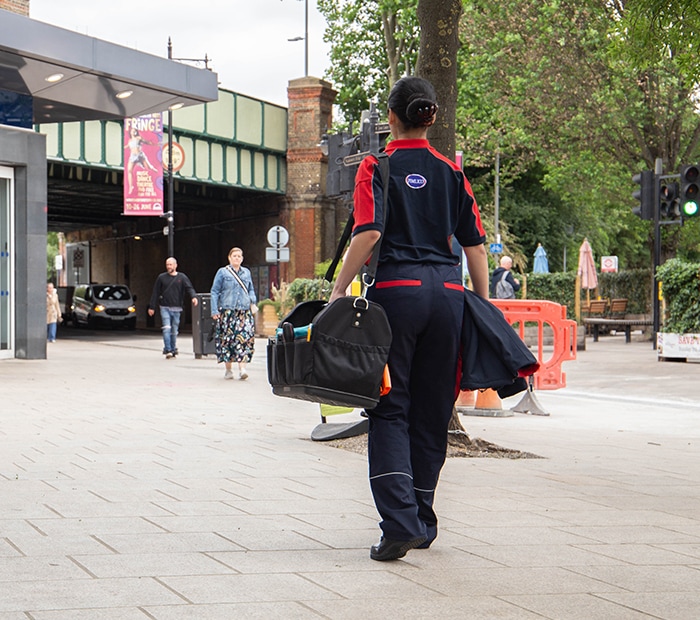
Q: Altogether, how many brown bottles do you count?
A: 0